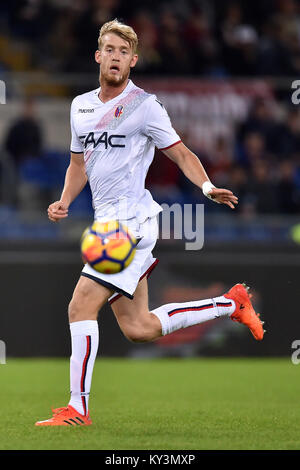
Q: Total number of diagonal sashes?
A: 1